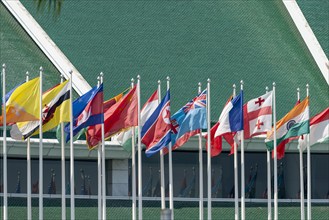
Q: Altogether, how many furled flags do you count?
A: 0